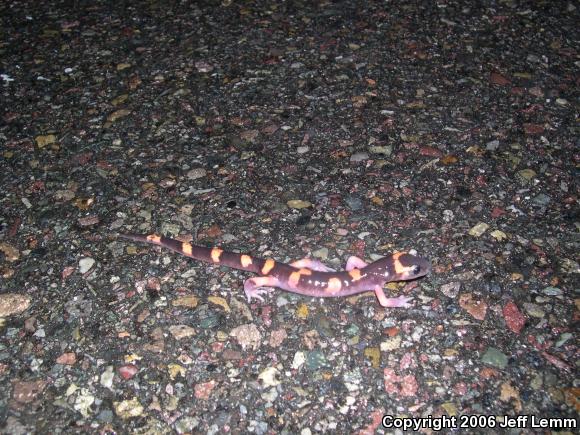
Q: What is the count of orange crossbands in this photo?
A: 9